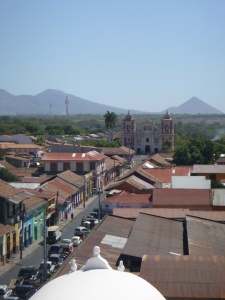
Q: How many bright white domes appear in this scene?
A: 1